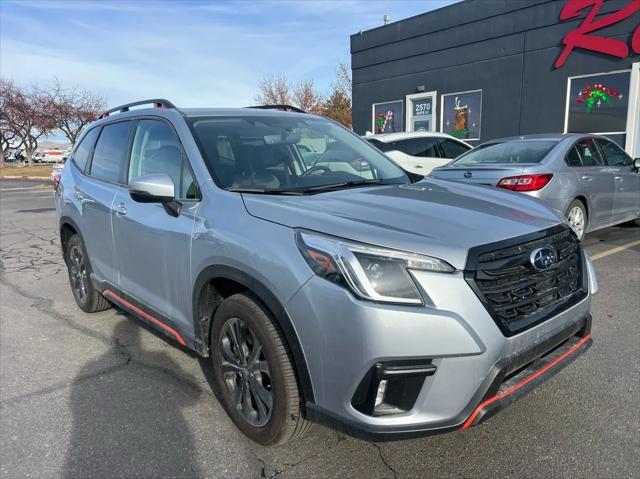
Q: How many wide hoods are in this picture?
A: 1